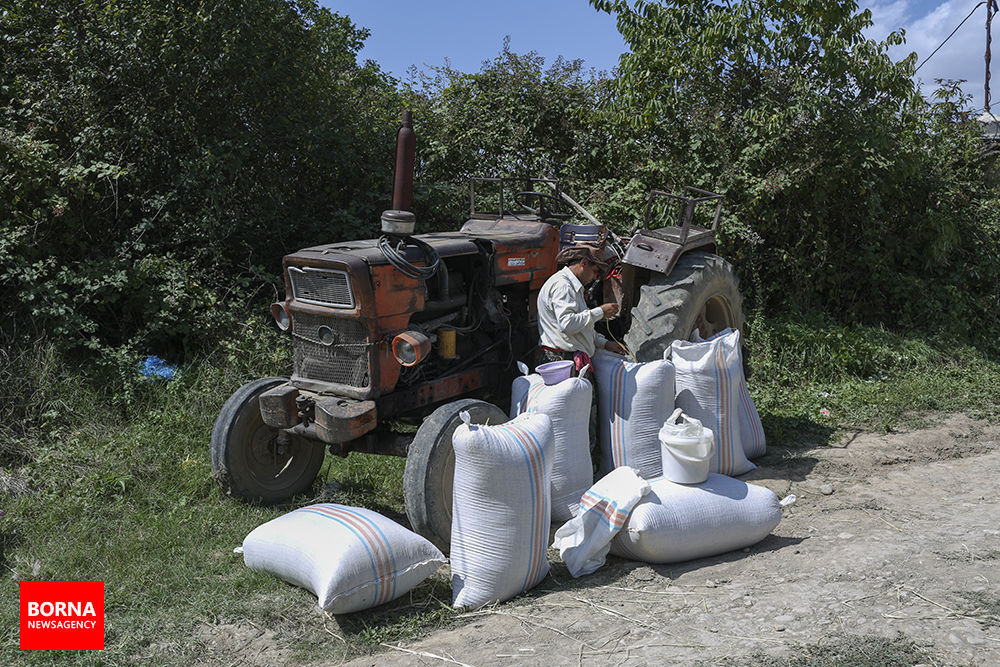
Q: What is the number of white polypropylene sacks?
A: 8